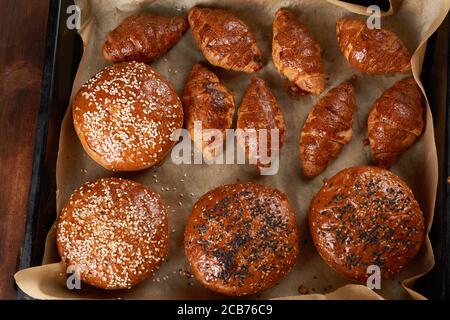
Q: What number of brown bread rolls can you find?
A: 4